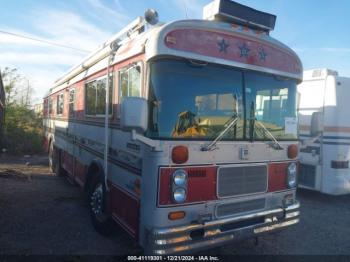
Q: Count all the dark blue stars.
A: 3